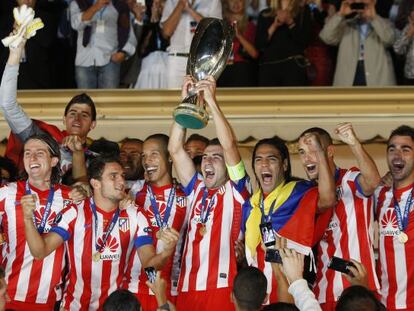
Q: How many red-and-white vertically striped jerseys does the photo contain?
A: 7